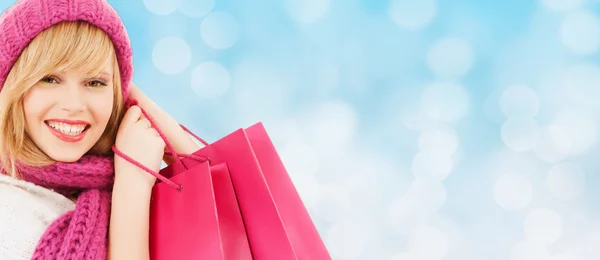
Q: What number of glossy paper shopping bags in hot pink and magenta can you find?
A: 2